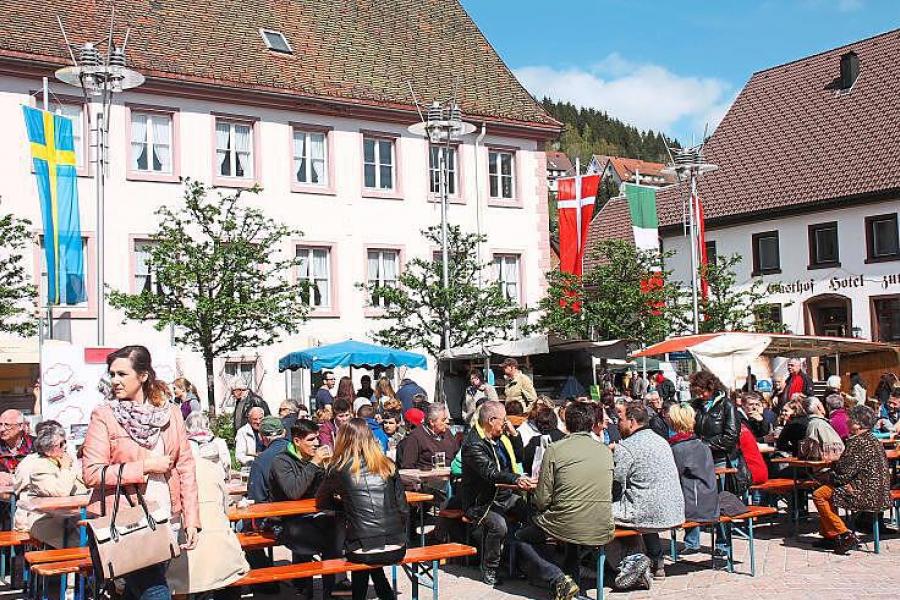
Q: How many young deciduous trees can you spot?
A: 5